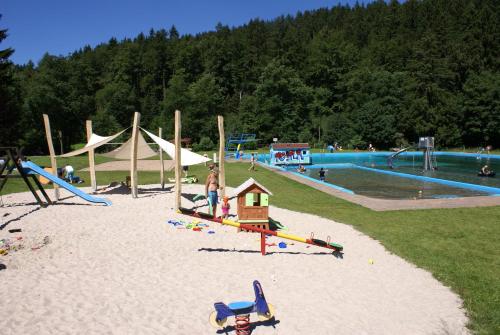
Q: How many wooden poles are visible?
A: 6